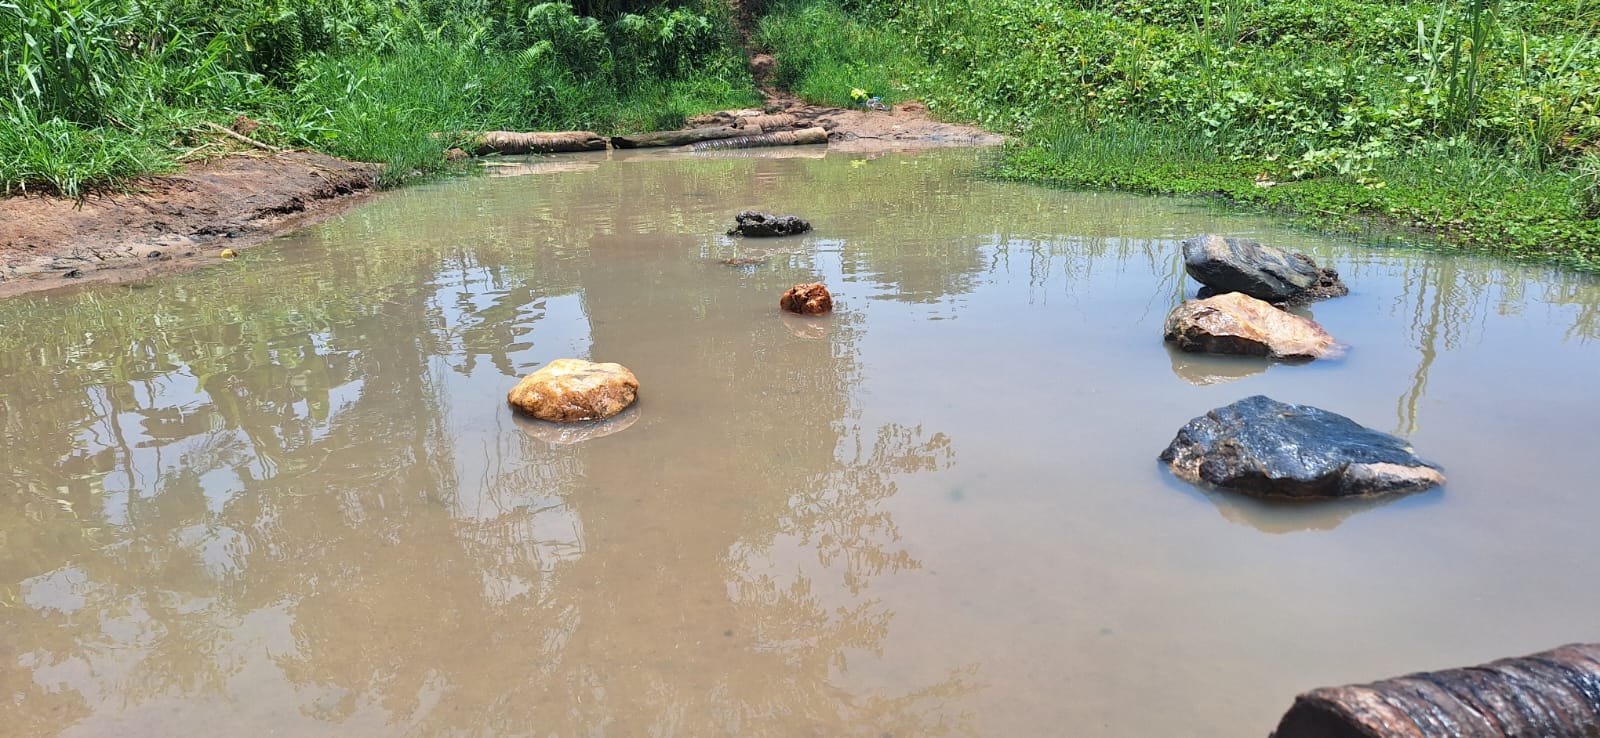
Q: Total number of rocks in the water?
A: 6